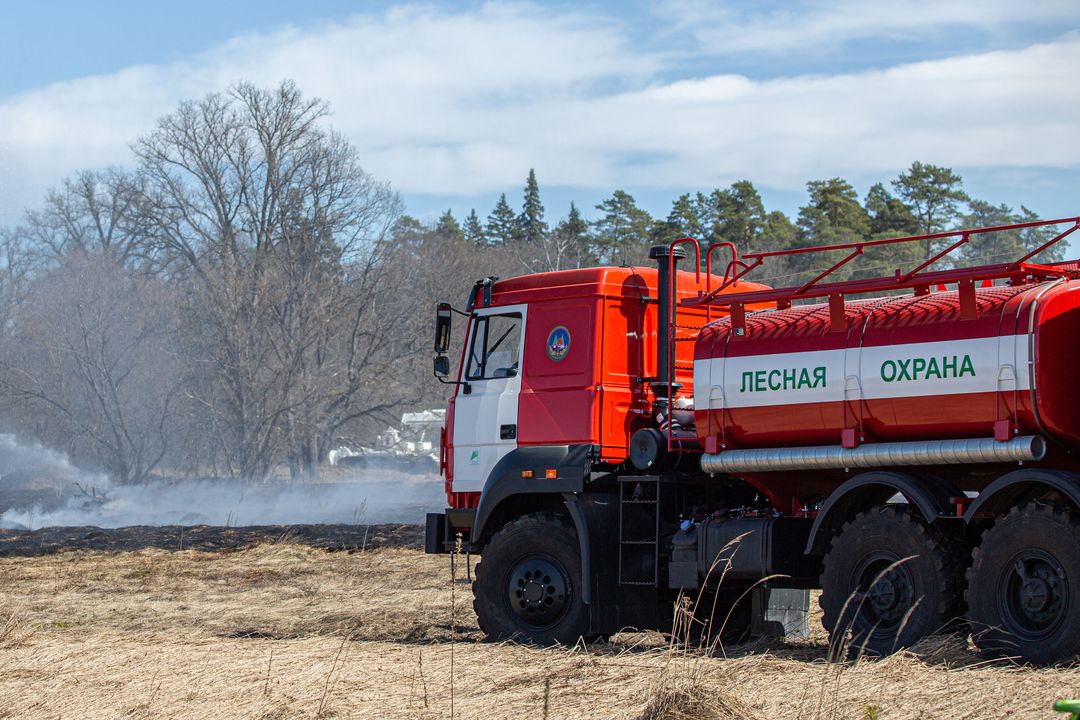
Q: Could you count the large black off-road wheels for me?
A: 3